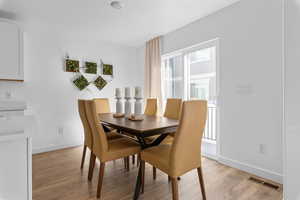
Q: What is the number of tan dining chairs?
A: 6